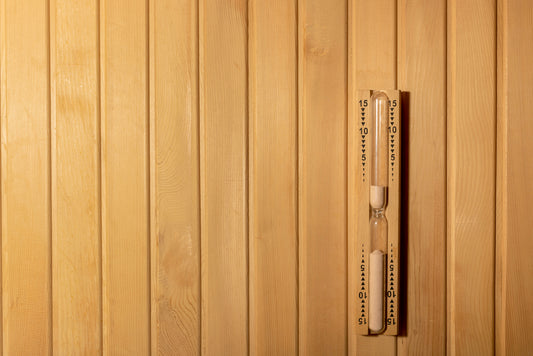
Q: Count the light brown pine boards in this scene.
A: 11